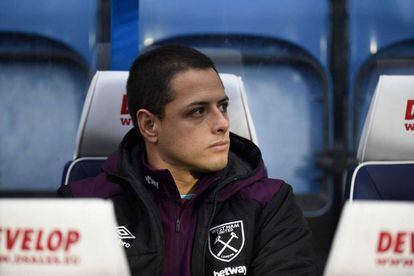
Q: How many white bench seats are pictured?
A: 4